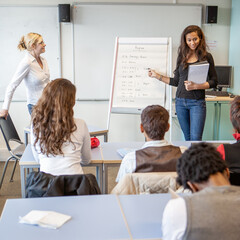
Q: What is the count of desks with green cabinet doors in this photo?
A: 1